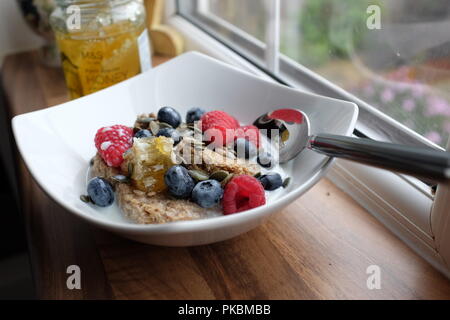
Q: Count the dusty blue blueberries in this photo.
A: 10